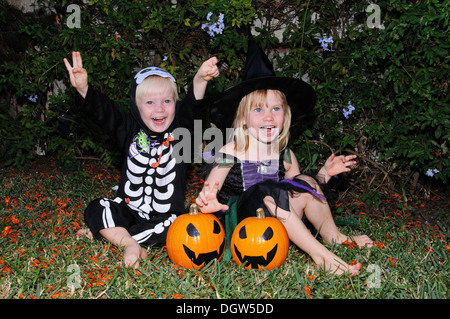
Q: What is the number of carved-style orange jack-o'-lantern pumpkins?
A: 2